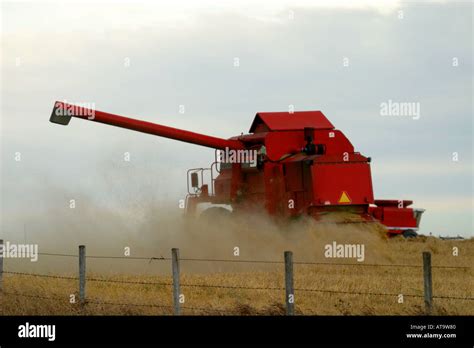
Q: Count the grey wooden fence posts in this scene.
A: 5